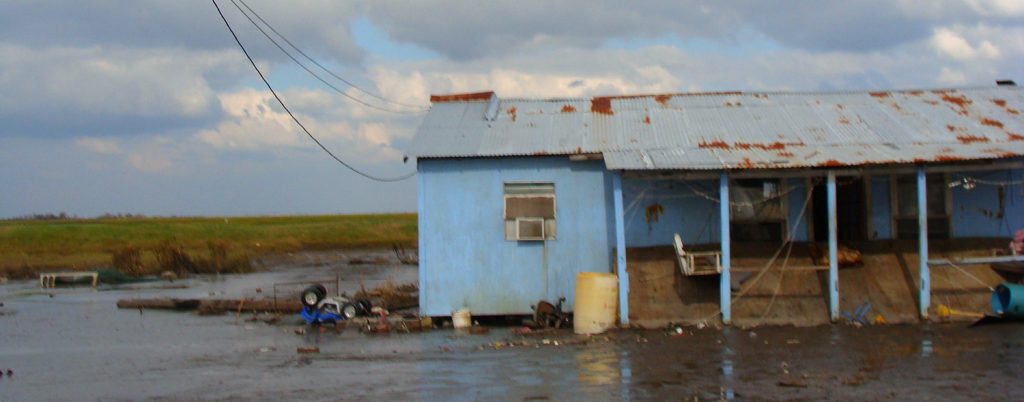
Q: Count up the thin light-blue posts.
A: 4